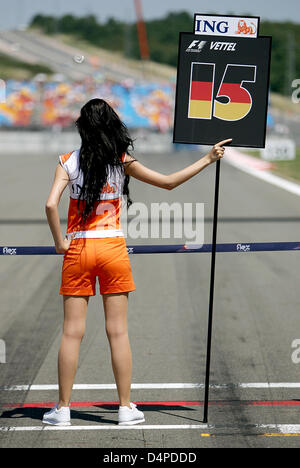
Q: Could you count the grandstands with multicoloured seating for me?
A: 1